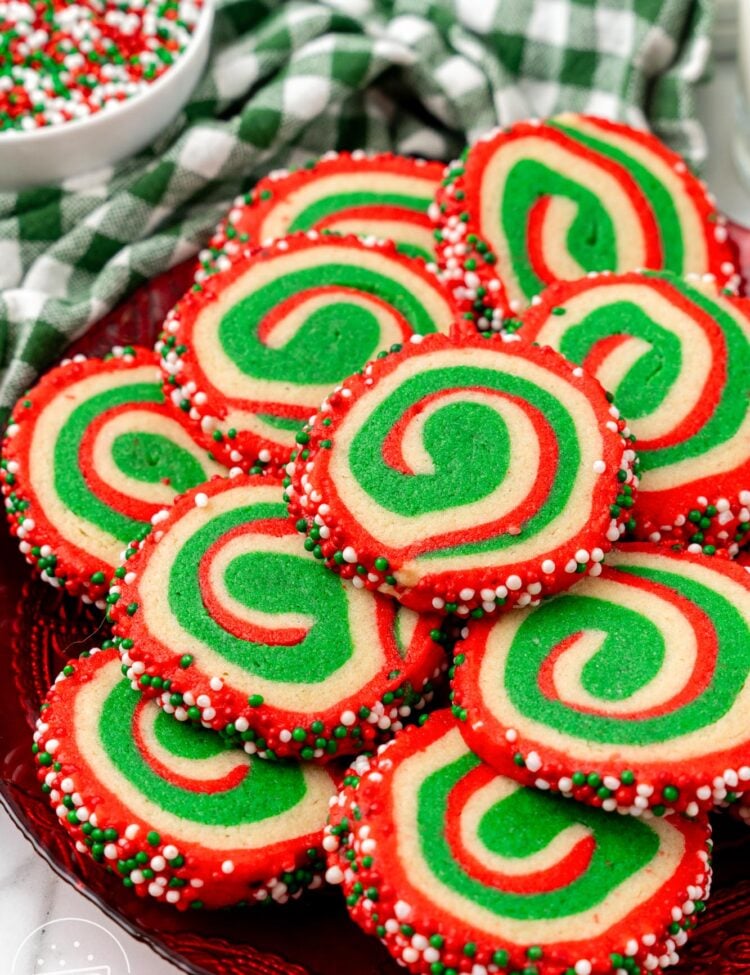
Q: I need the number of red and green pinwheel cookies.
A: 10